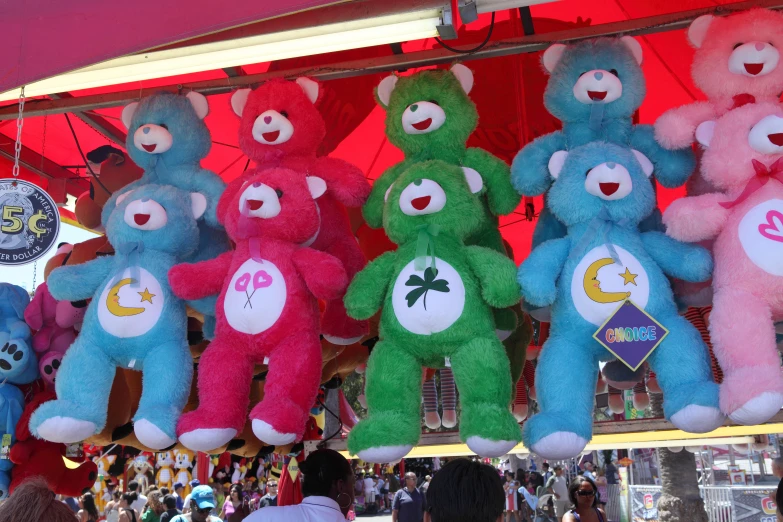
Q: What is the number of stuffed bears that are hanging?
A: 10